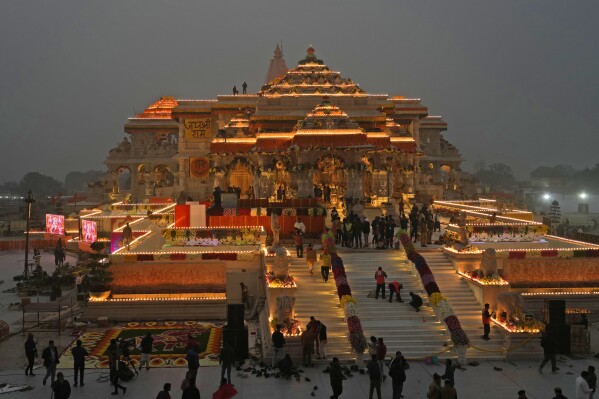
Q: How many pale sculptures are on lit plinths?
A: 6